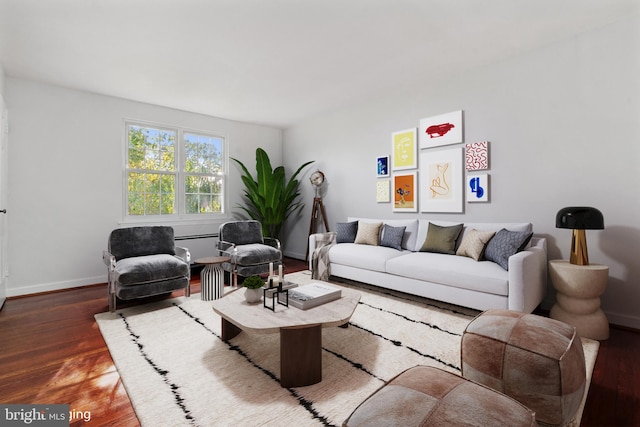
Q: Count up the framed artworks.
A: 8